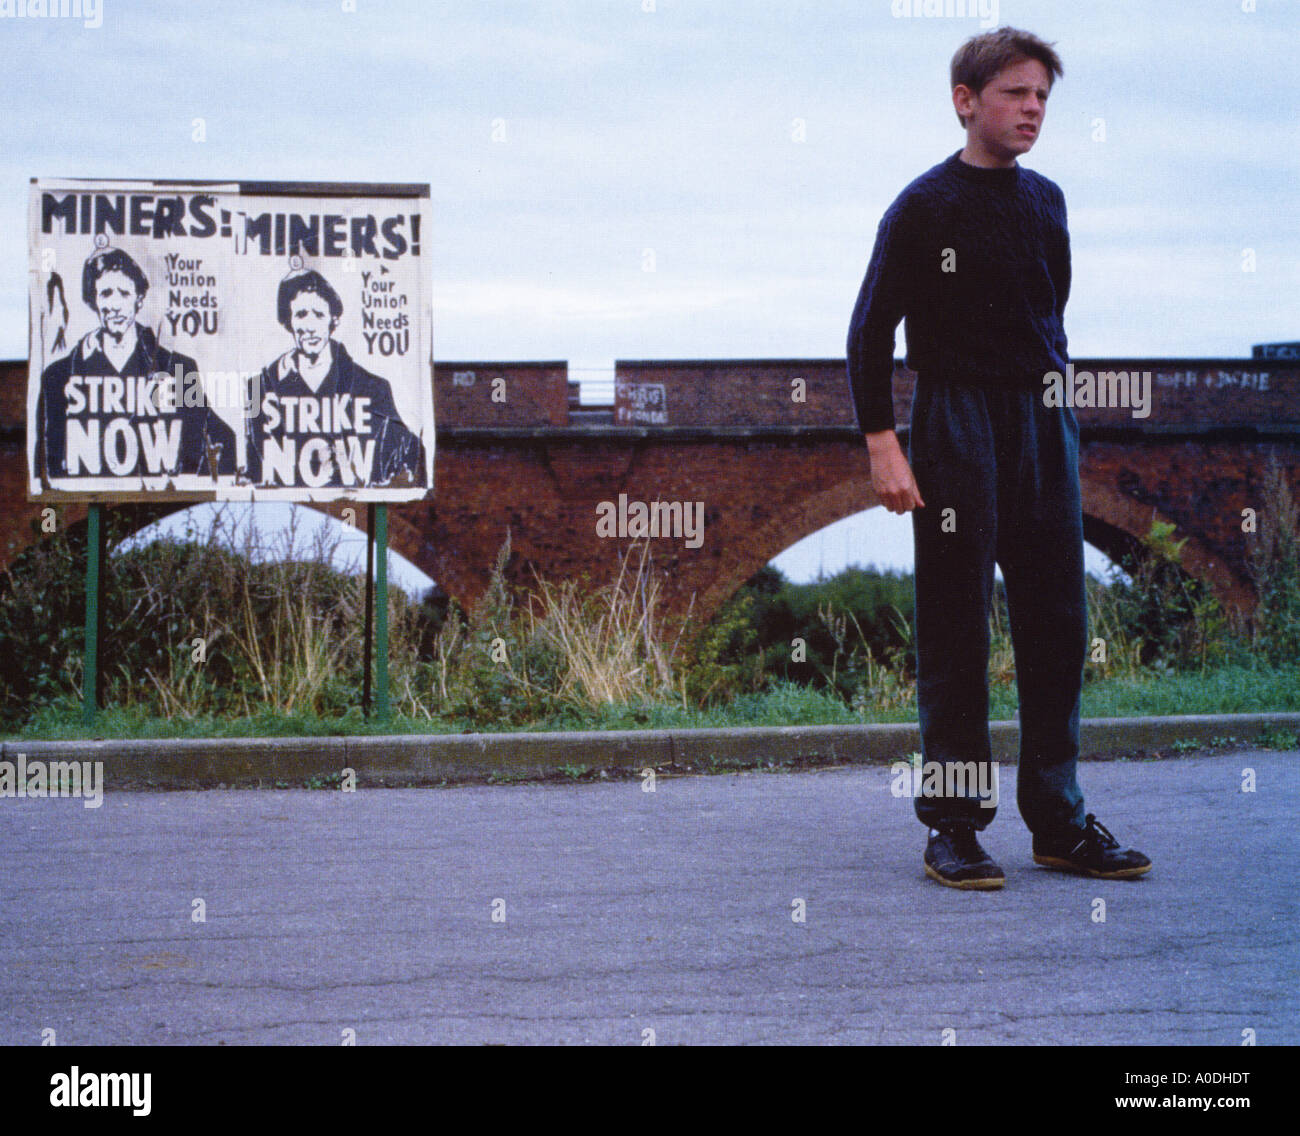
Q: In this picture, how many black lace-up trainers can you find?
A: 2